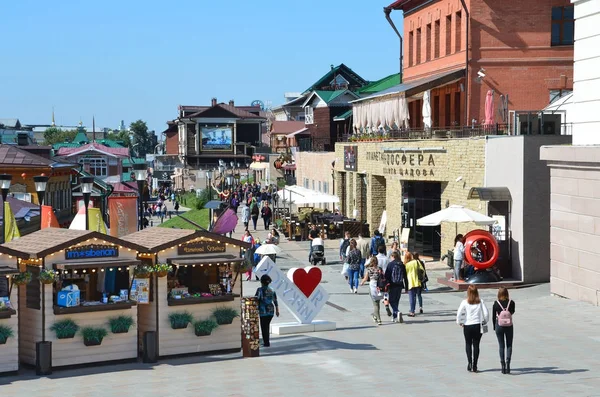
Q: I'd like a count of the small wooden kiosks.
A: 3